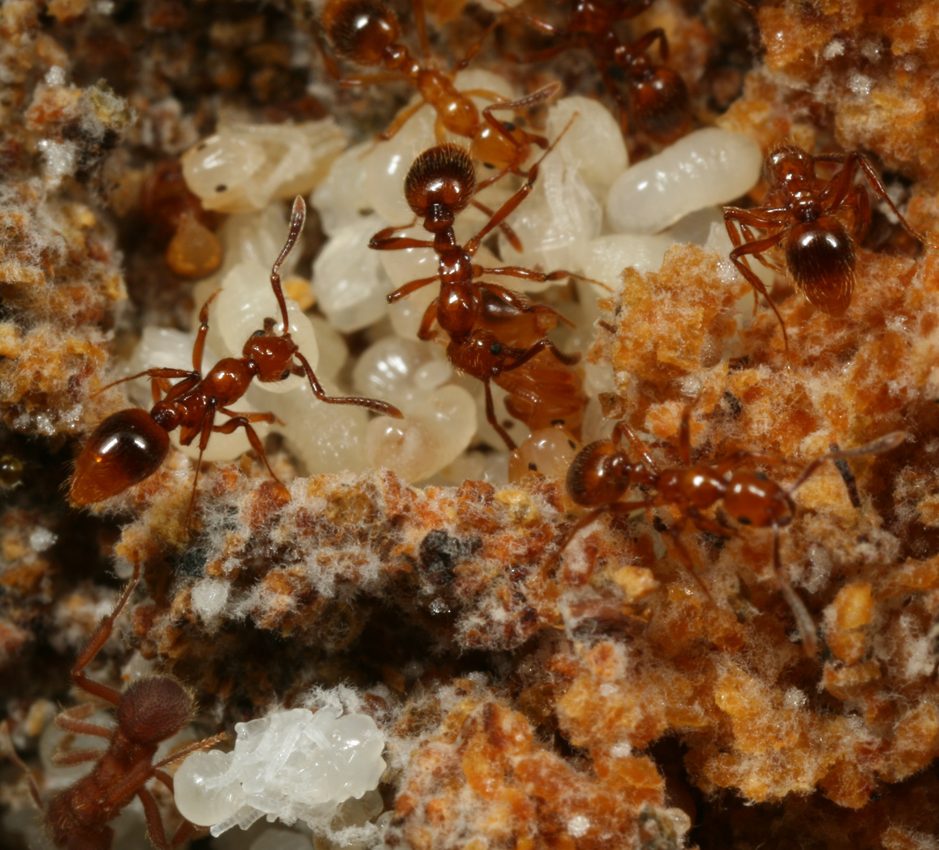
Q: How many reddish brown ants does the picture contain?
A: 7